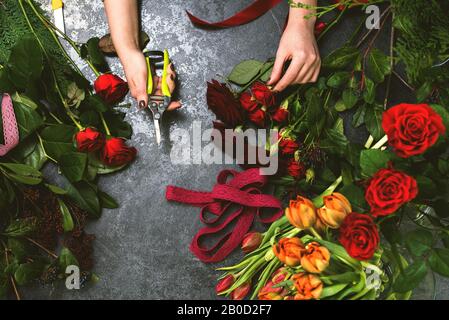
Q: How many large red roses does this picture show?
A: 3